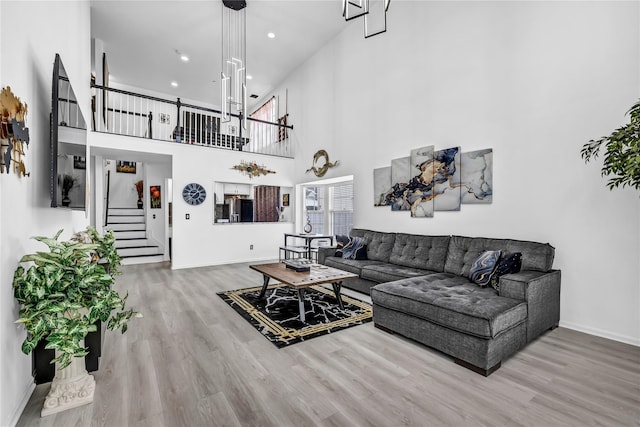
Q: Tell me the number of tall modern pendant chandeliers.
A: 2